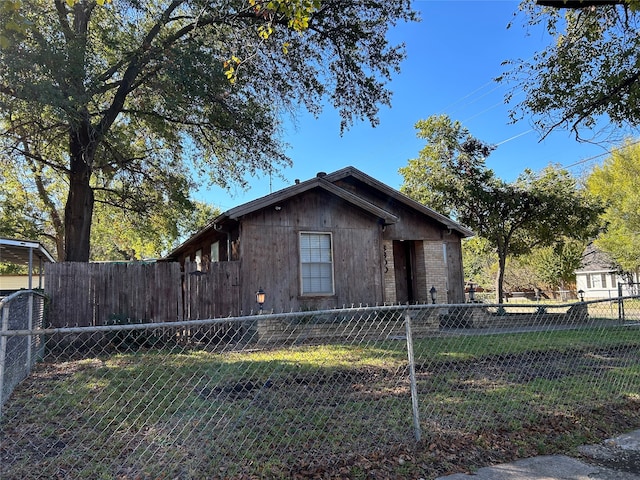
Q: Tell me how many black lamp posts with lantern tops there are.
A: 4